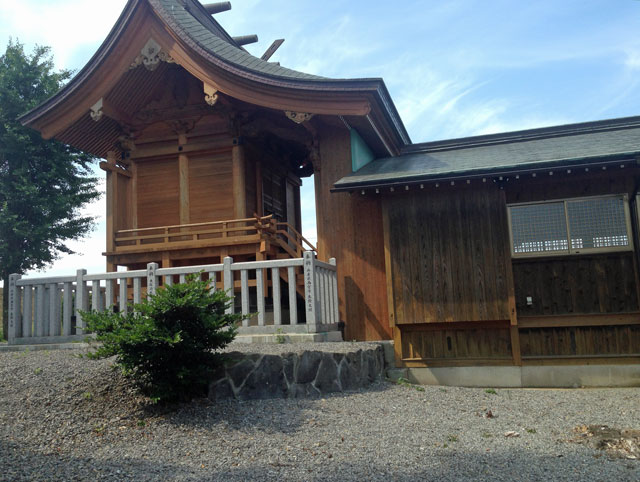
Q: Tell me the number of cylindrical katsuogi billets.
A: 2